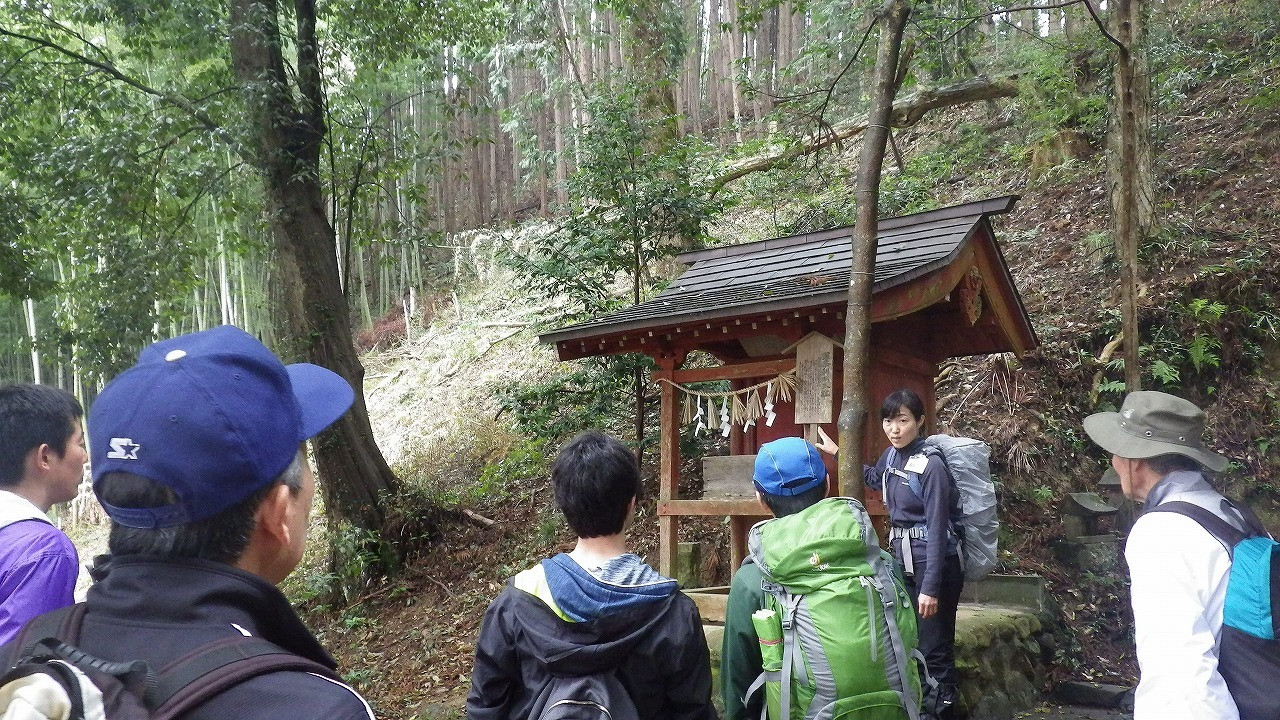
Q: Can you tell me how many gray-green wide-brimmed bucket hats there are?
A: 1